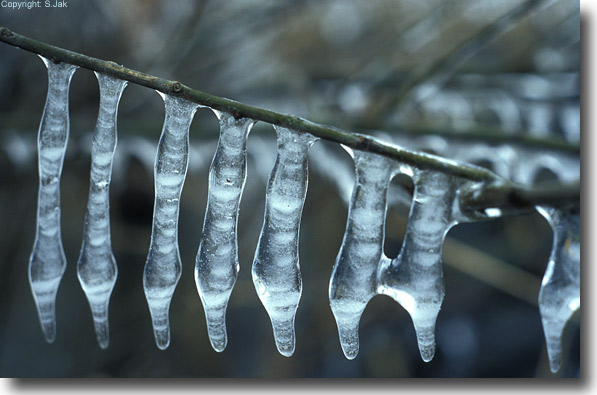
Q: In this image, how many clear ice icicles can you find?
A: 8